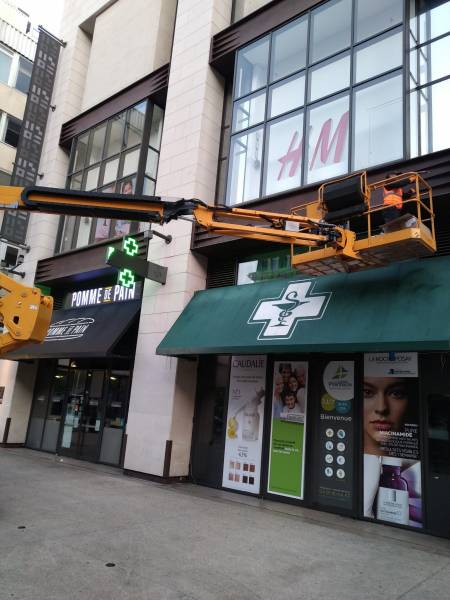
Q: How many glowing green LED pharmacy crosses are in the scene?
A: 2